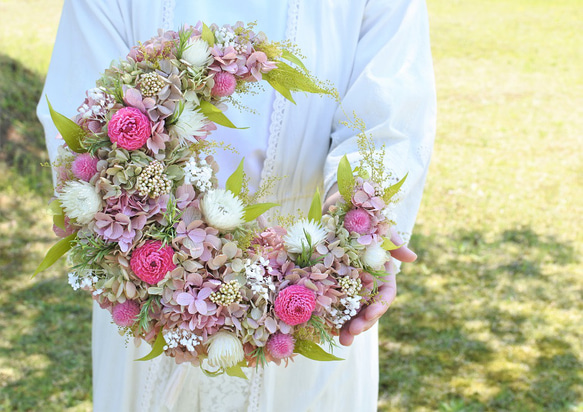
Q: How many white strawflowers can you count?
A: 7